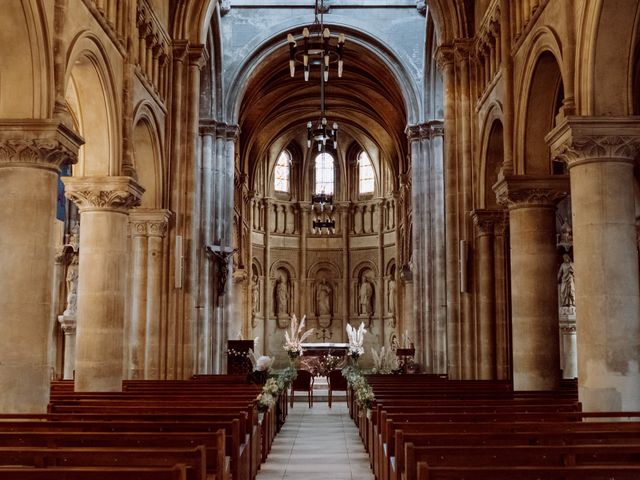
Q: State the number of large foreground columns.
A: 4